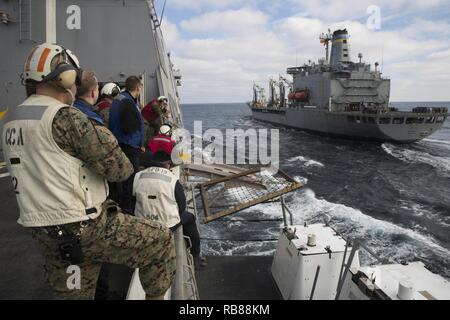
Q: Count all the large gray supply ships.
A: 1